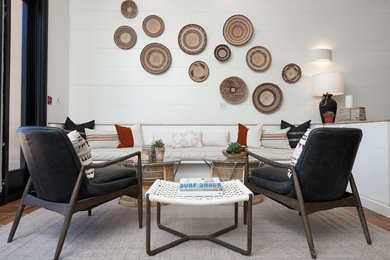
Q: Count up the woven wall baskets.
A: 12